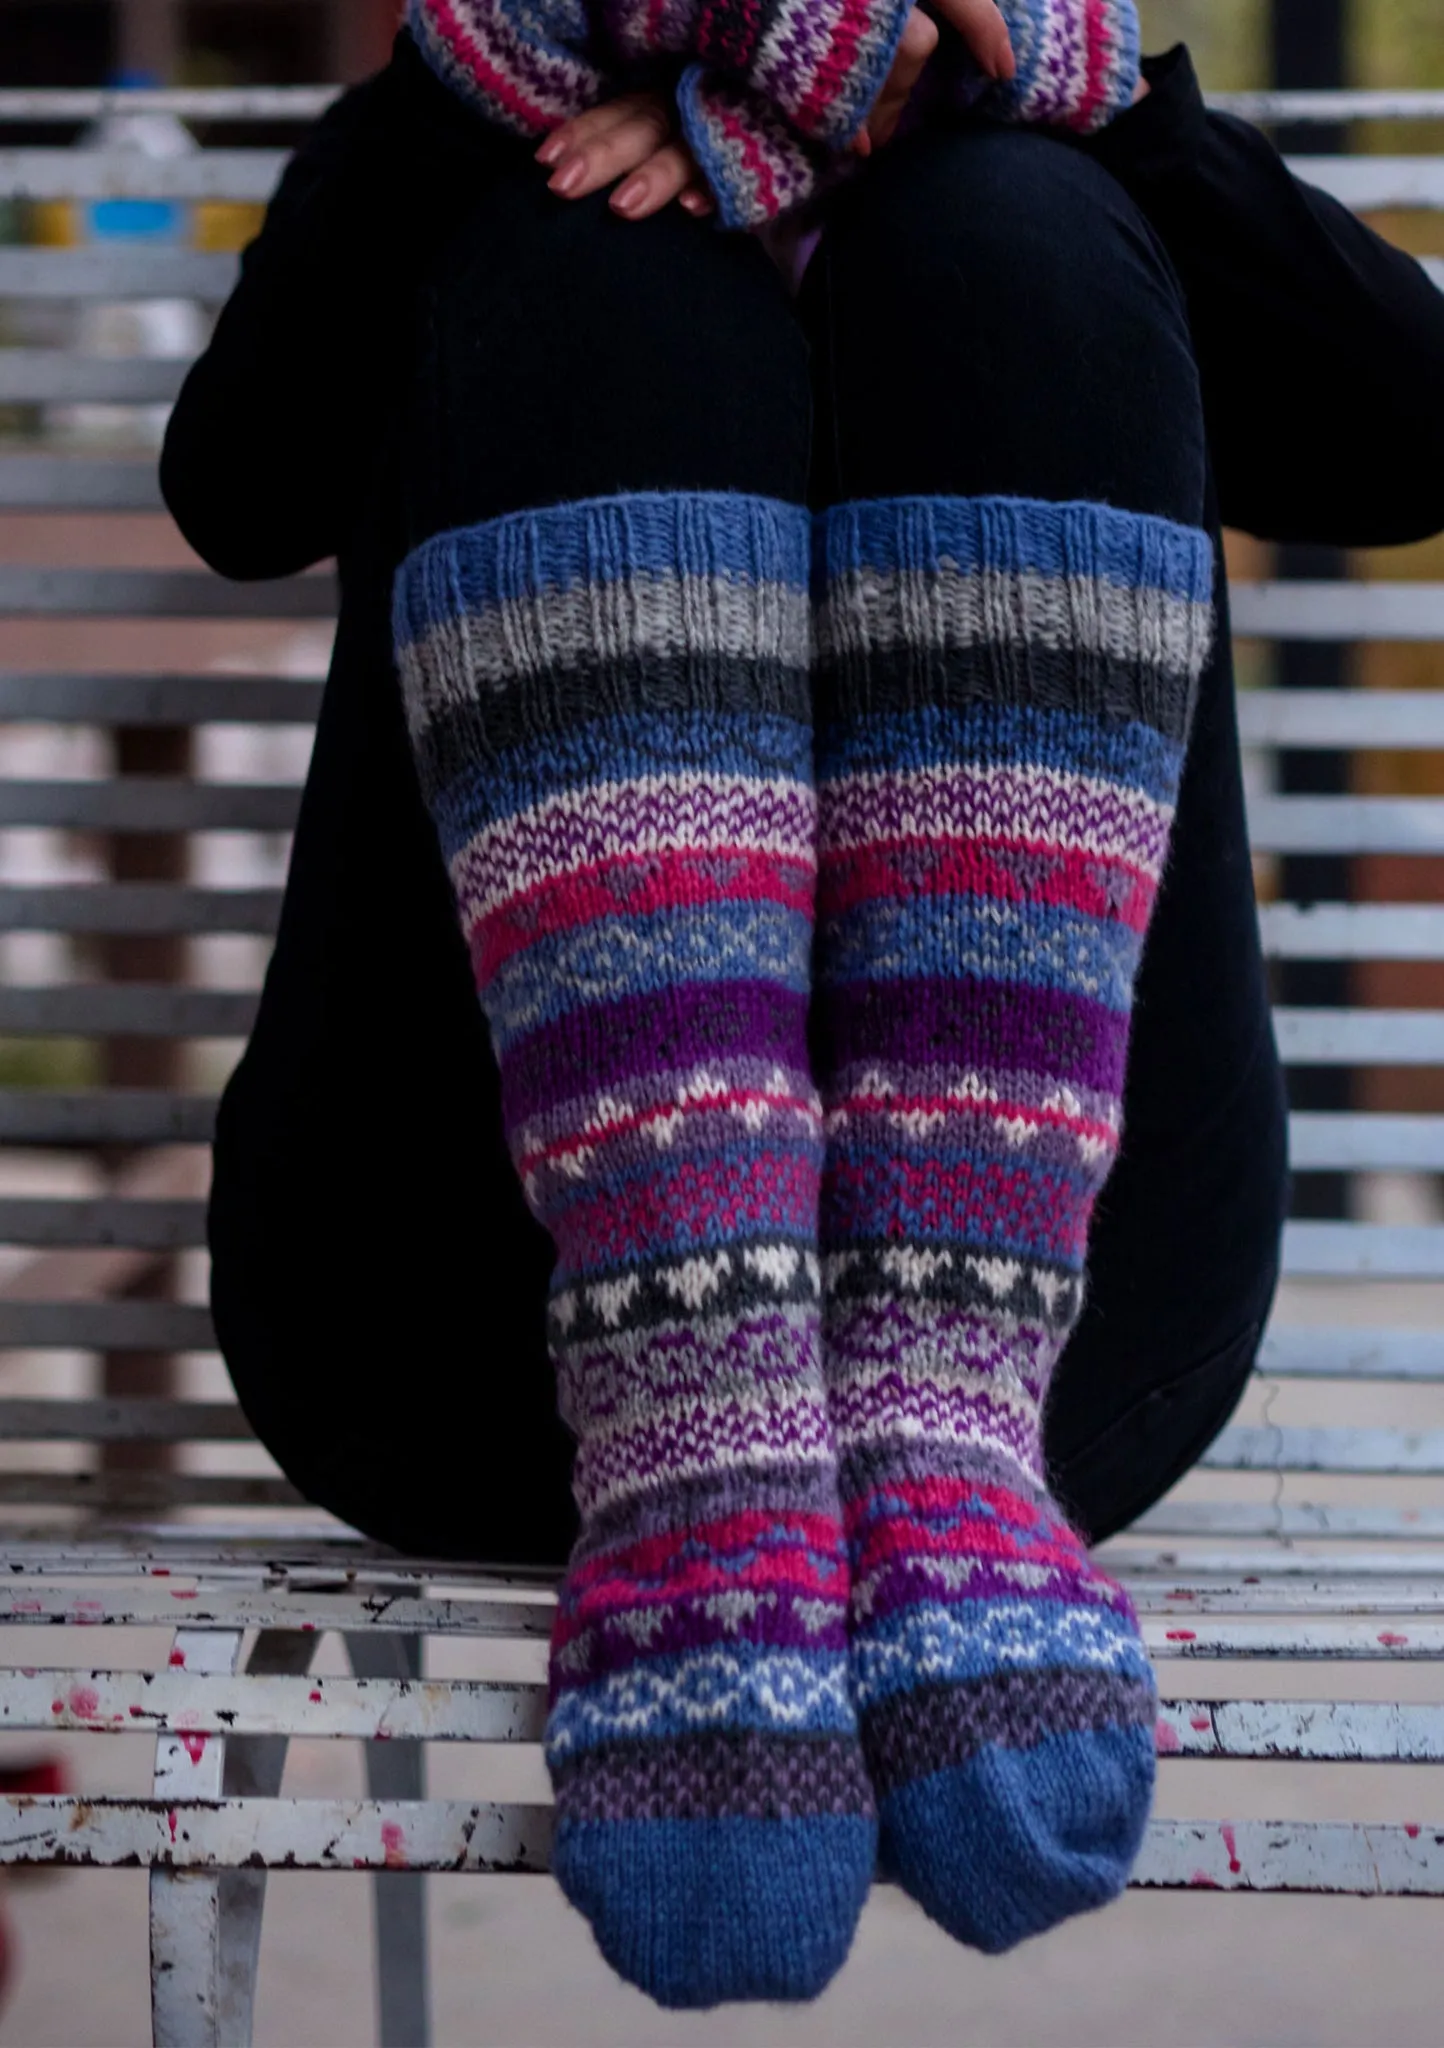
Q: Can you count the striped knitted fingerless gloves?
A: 2